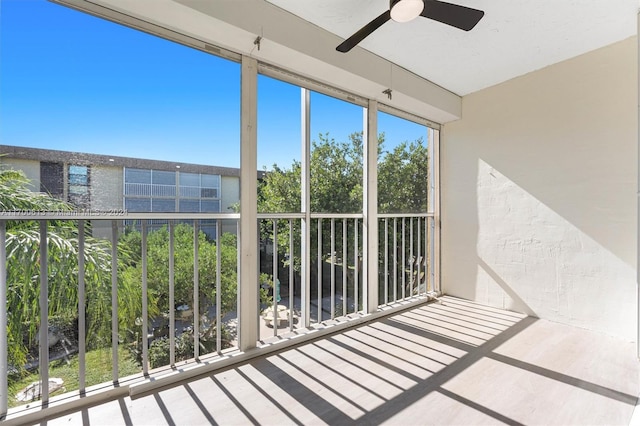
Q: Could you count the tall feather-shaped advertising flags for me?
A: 0